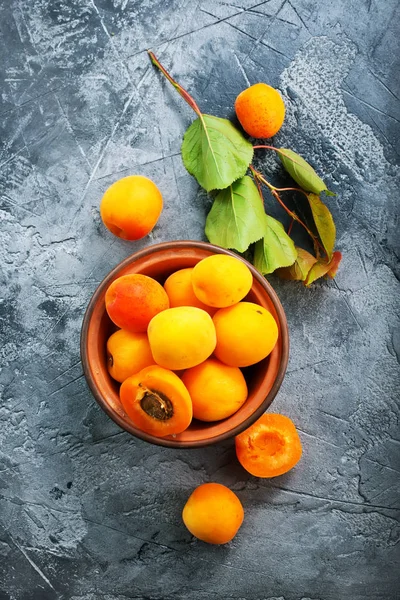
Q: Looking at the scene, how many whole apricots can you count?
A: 10